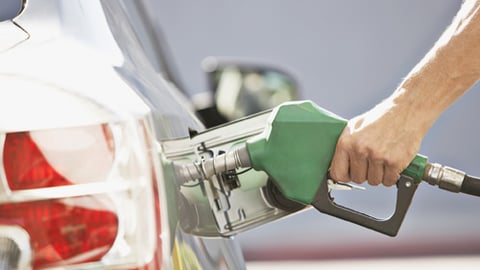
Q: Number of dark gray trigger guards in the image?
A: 1